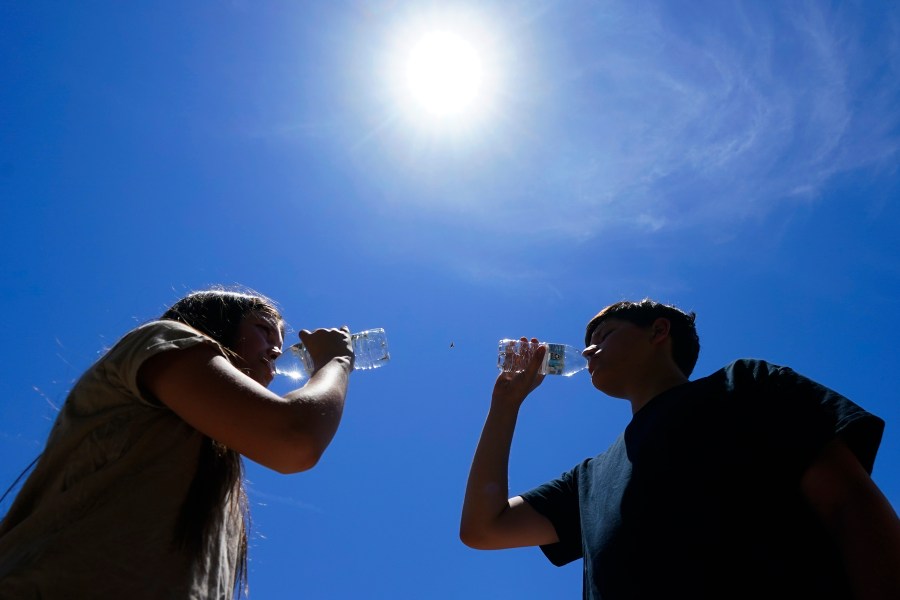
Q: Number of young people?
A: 2